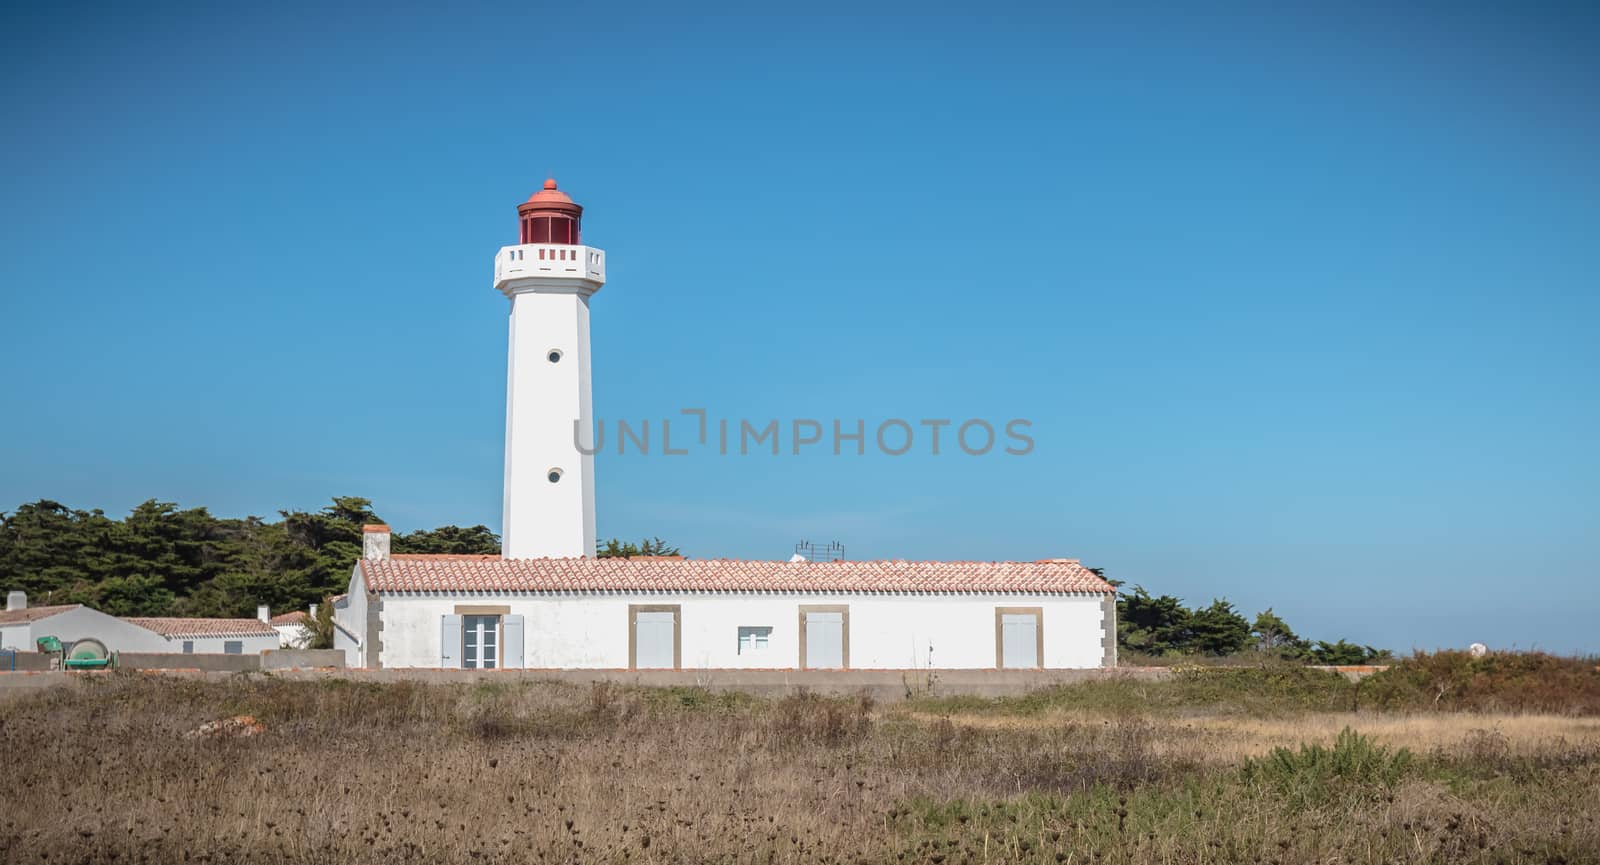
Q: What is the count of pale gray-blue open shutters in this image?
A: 2